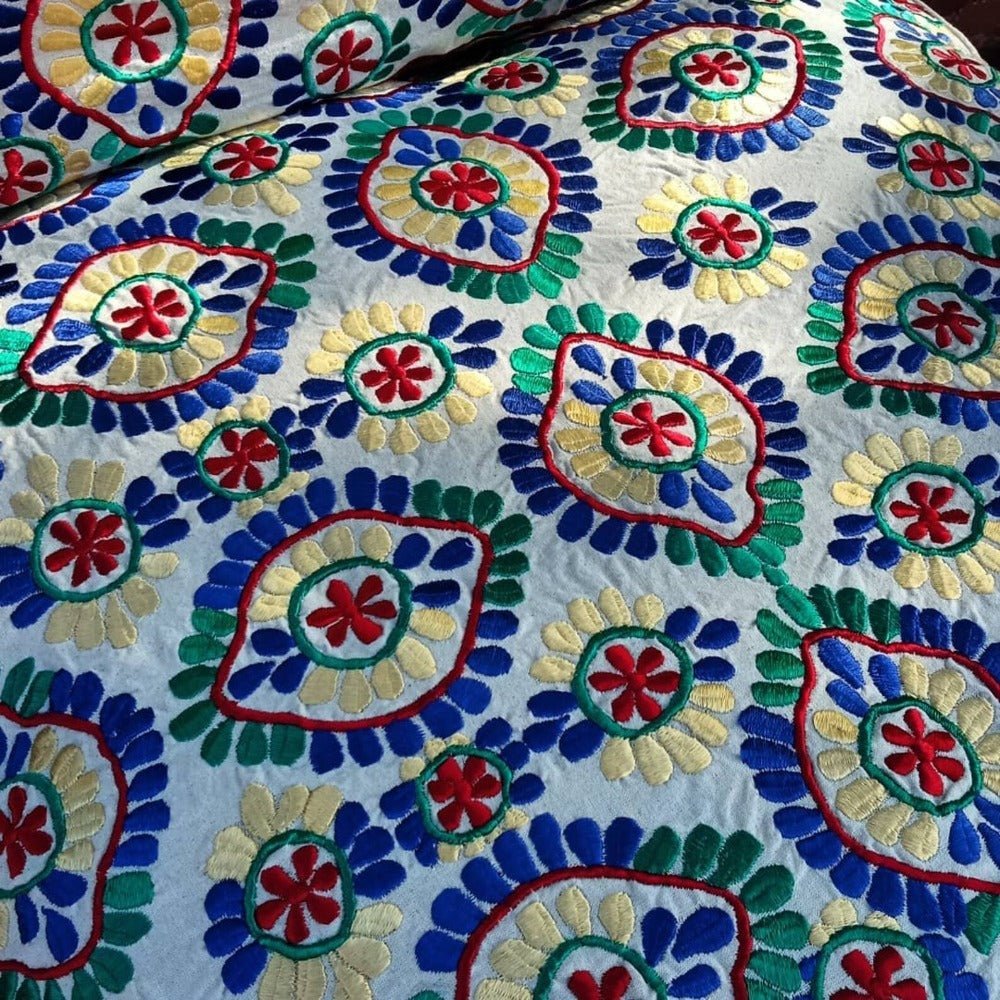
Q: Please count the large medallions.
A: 11